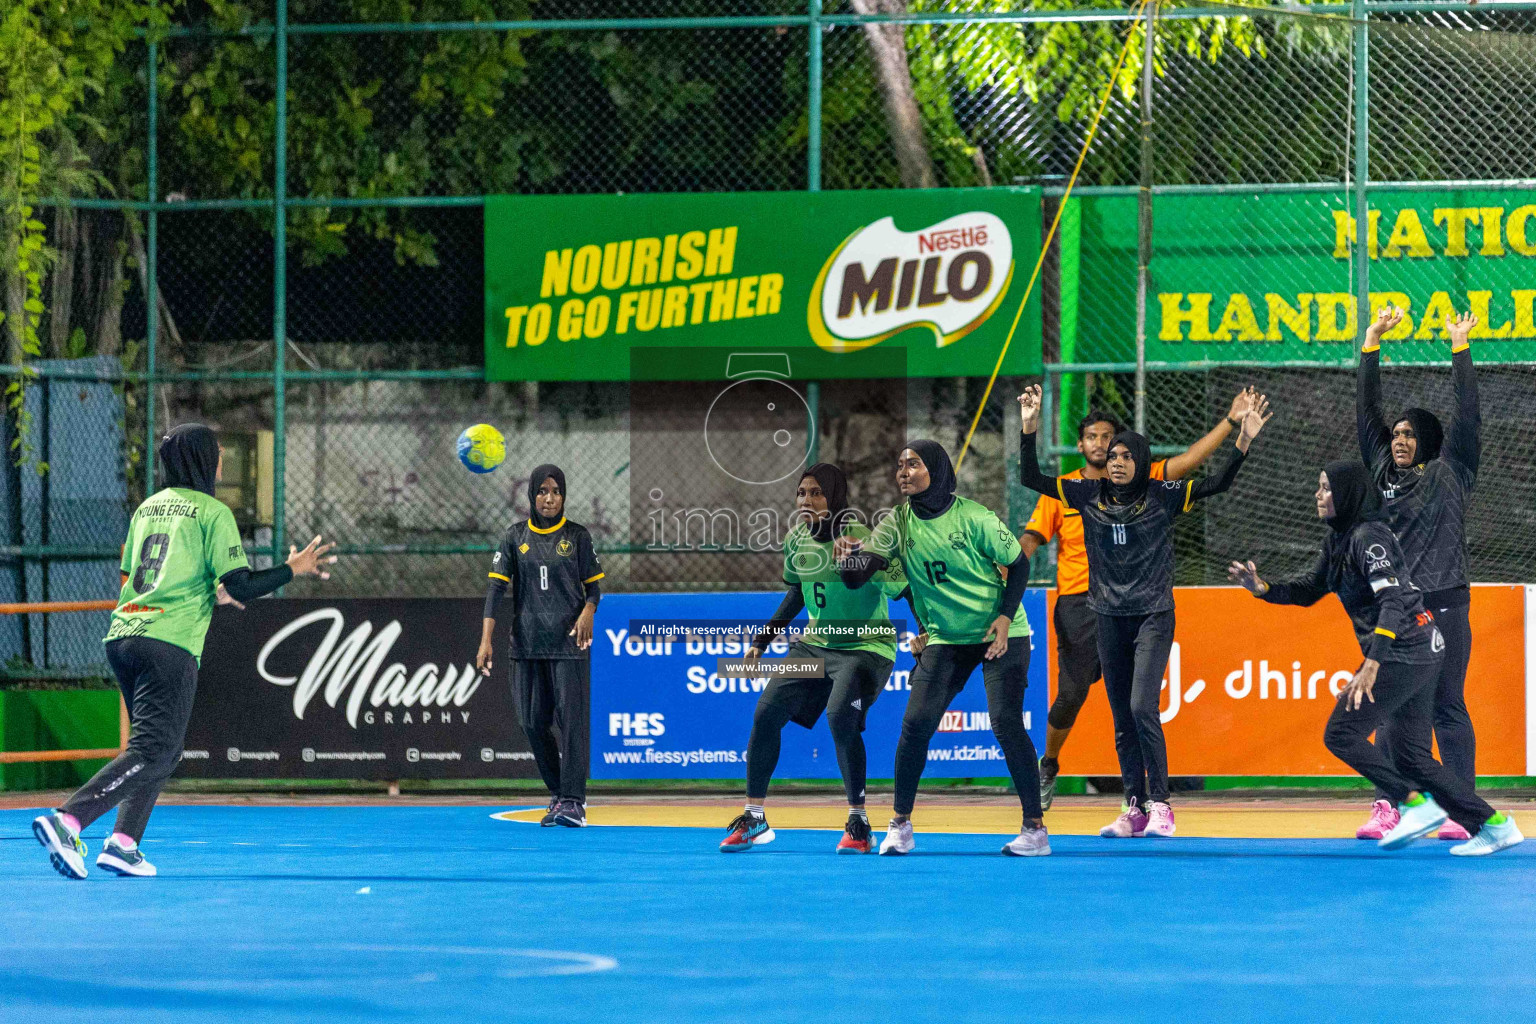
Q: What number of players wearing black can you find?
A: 4